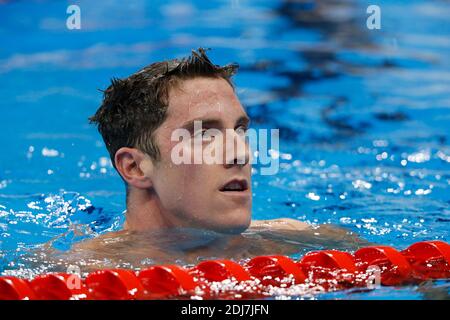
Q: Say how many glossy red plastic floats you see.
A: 9